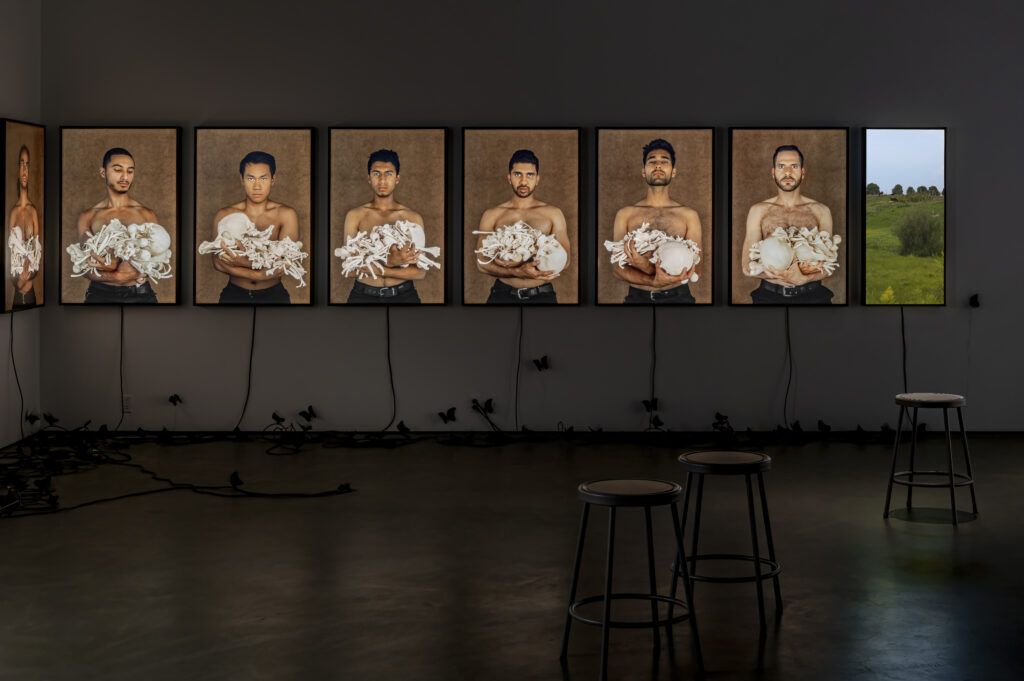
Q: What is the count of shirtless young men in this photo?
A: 7